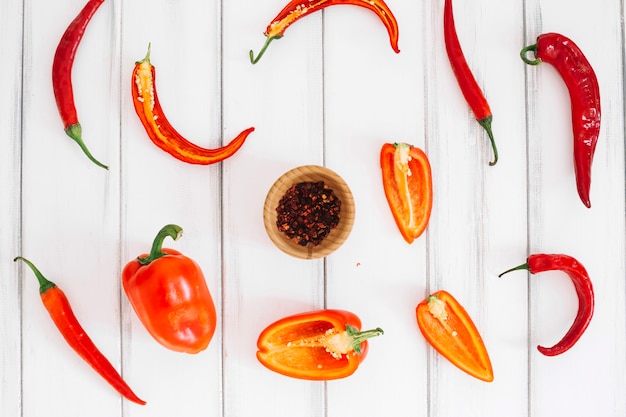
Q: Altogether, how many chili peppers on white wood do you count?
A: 7